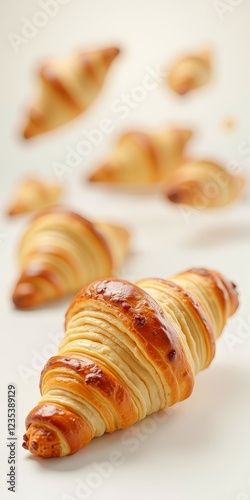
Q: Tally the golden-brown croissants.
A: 7